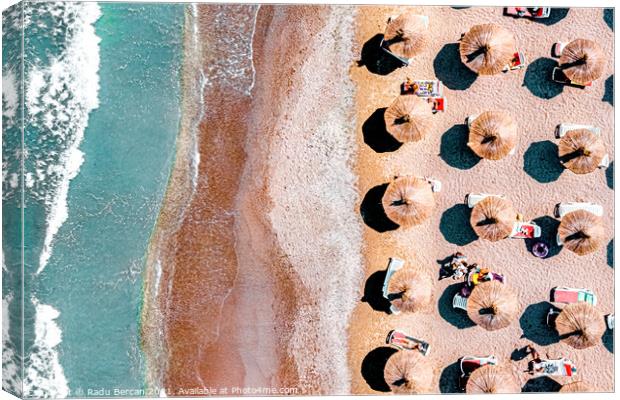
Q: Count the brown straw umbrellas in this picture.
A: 15